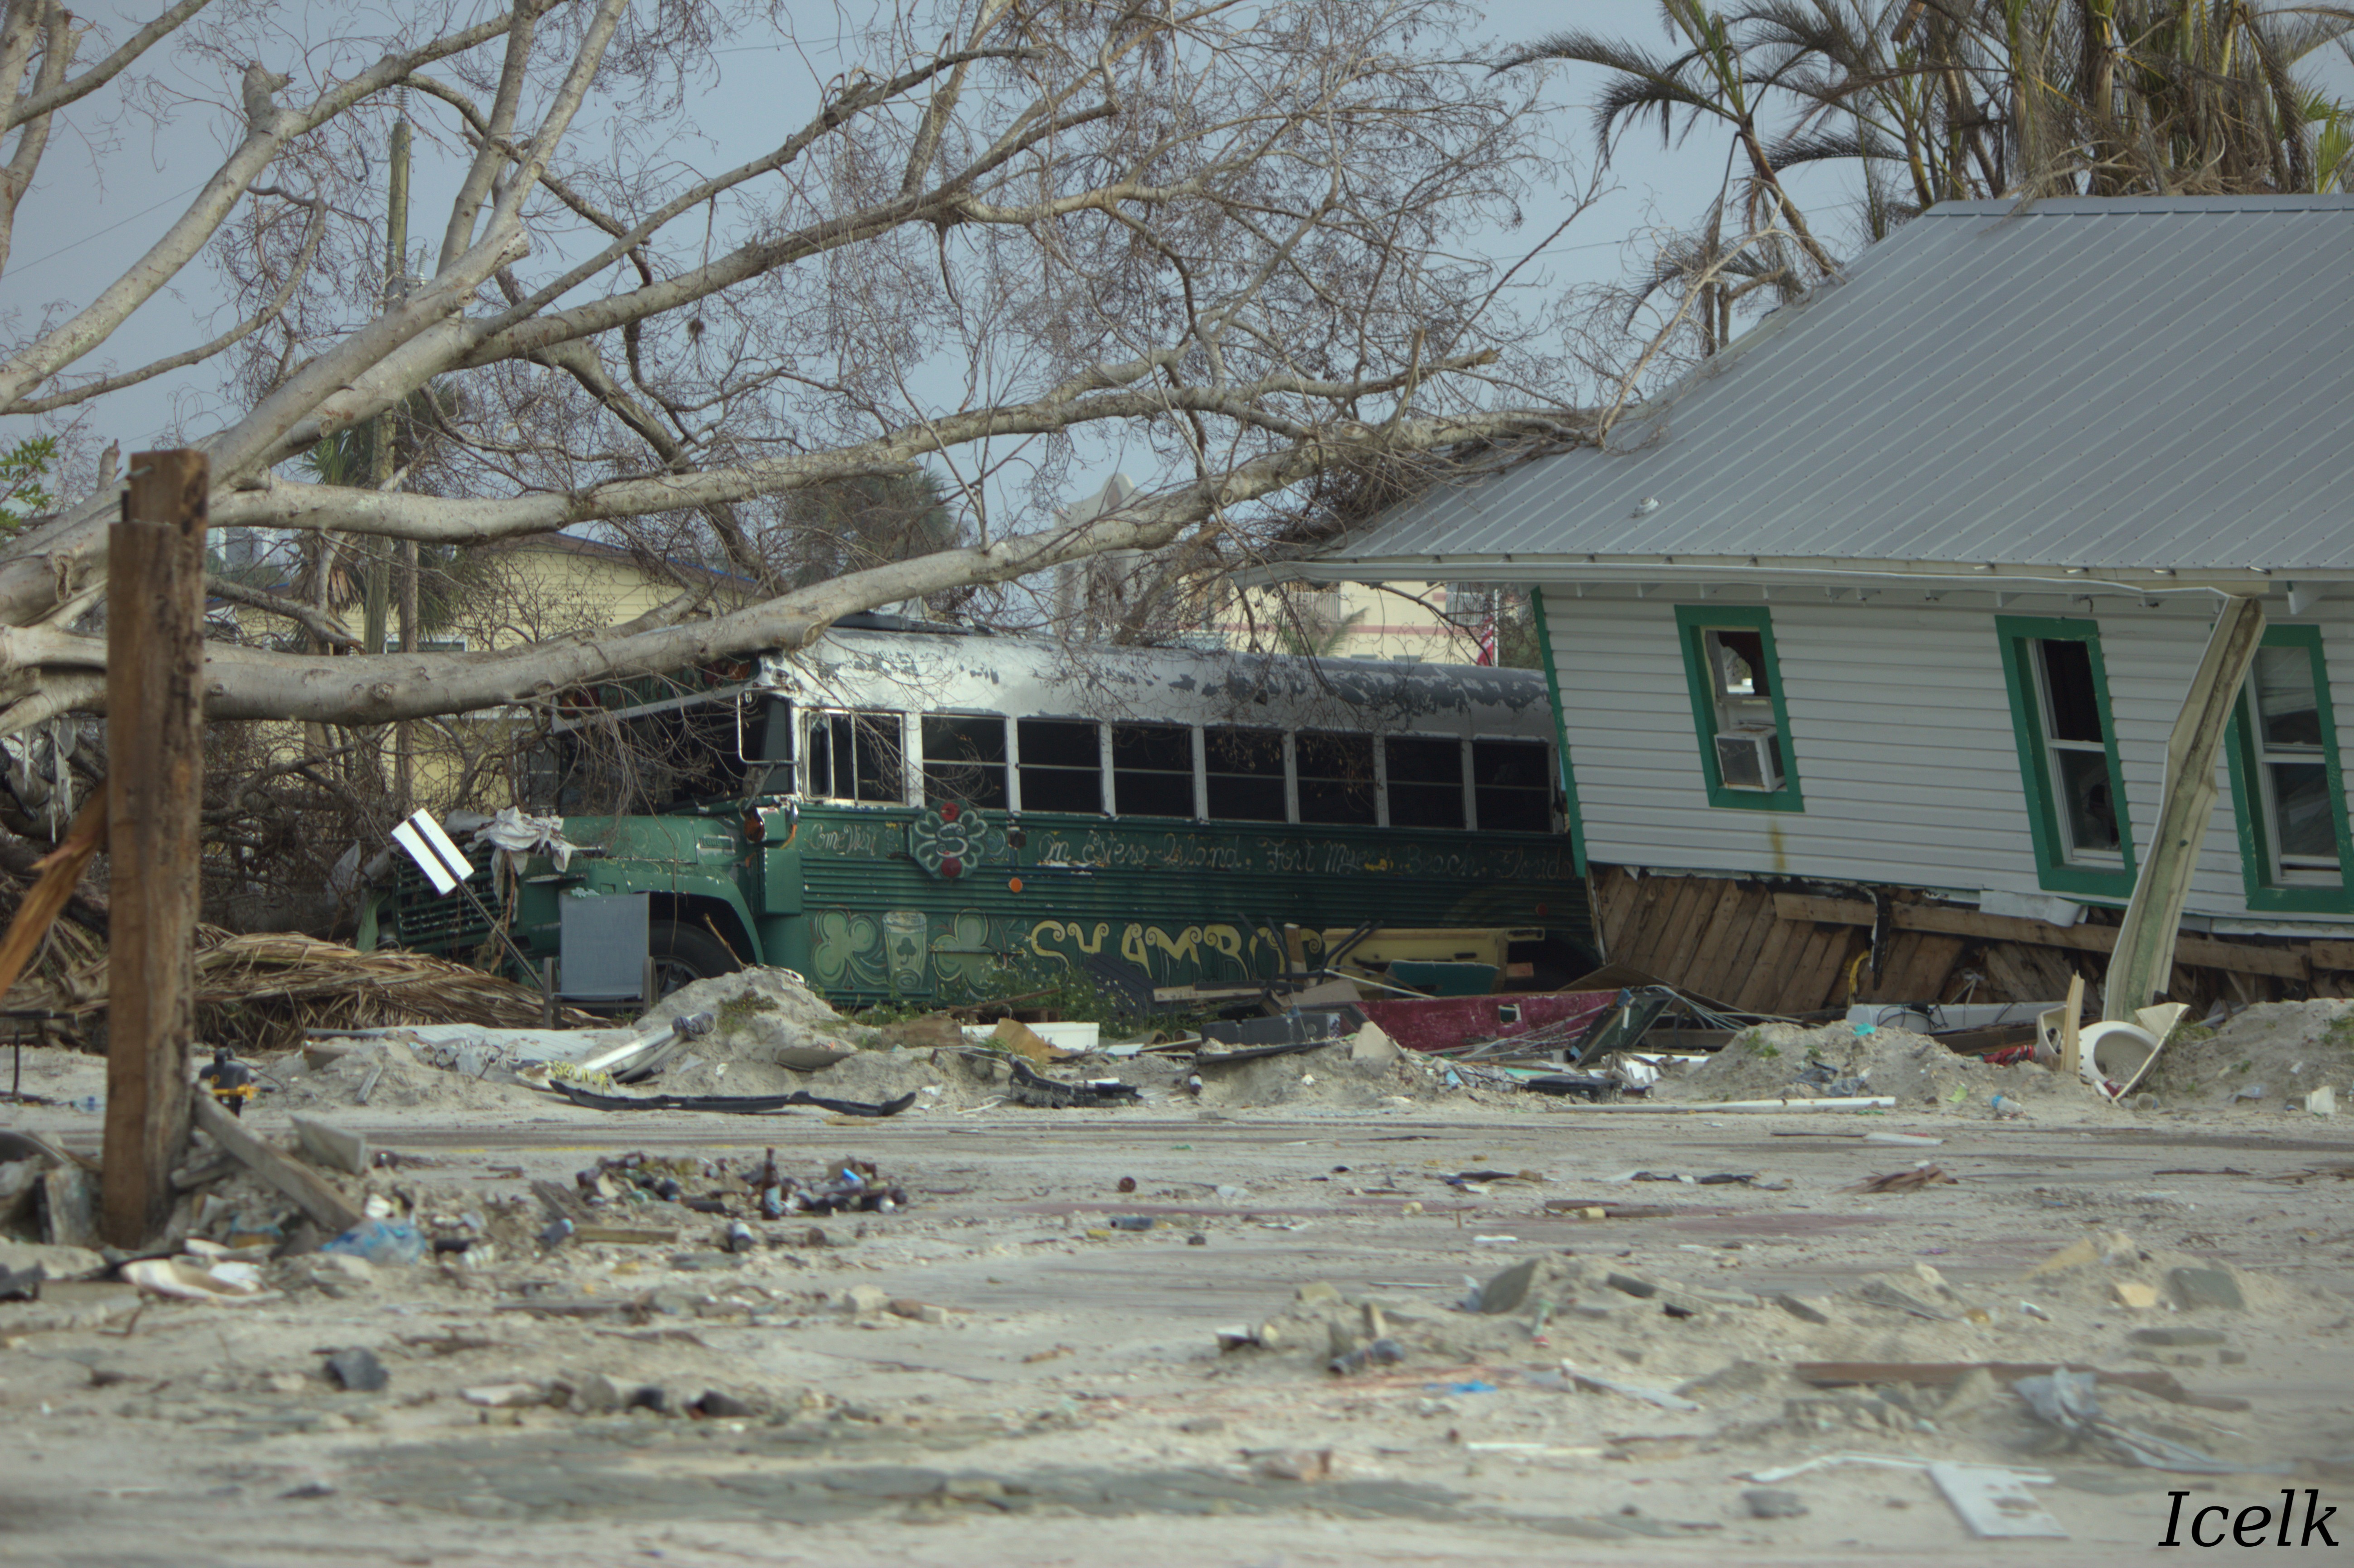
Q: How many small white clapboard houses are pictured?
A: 1